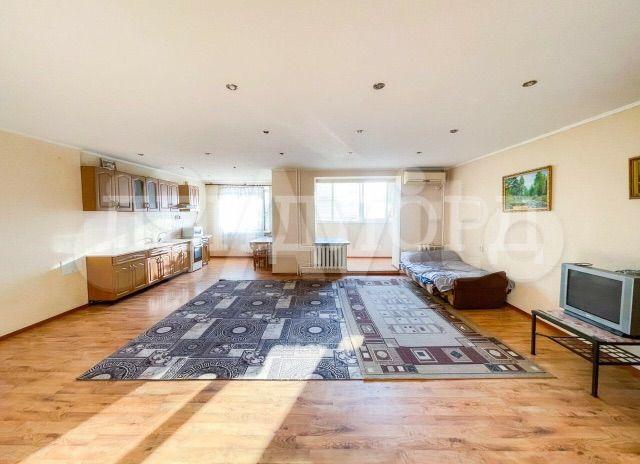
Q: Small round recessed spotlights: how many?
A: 13